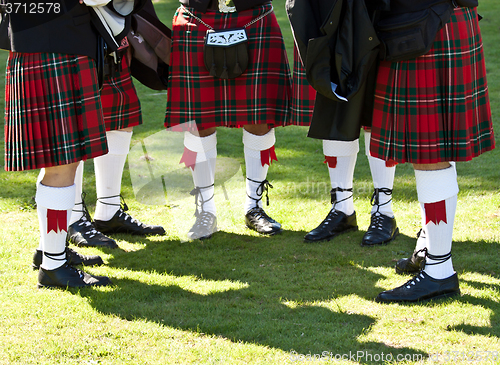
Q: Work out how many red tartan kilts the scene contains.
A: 5